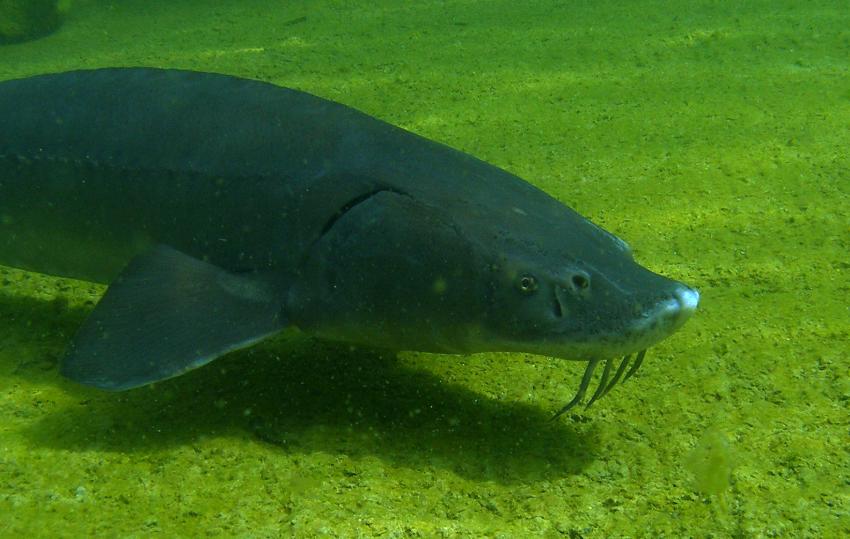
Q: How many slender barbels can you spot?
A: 4